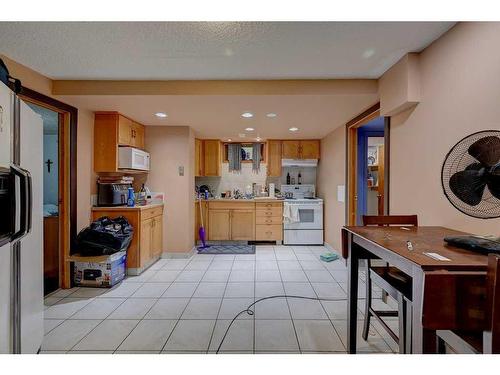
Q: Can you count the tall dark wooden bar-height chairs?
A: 2